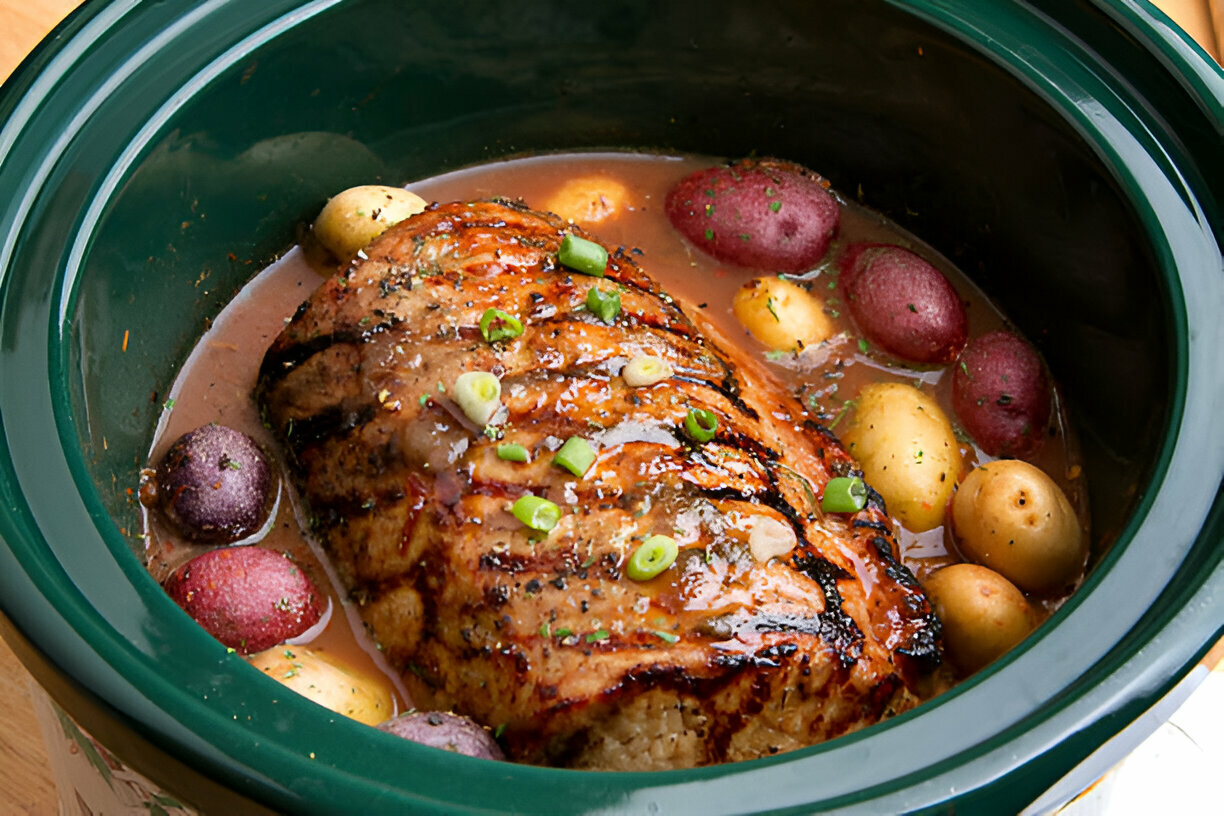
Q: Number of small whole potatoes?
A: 13